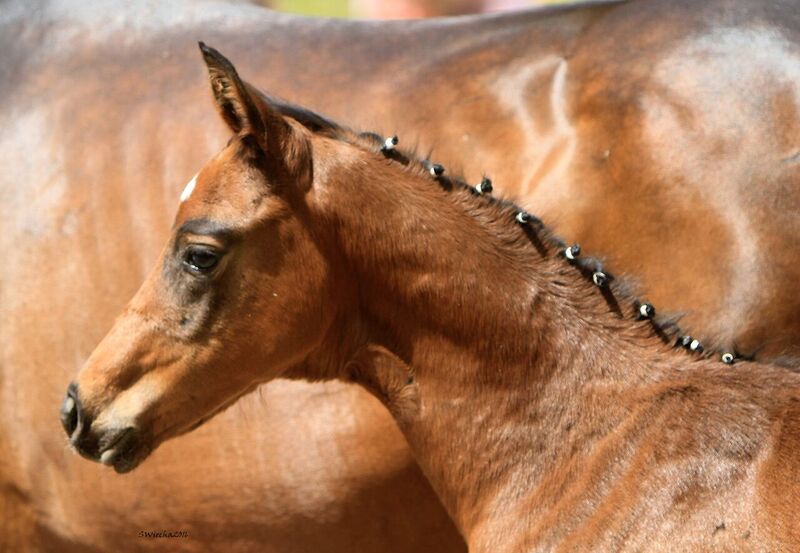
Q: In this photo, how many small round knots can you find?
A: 9